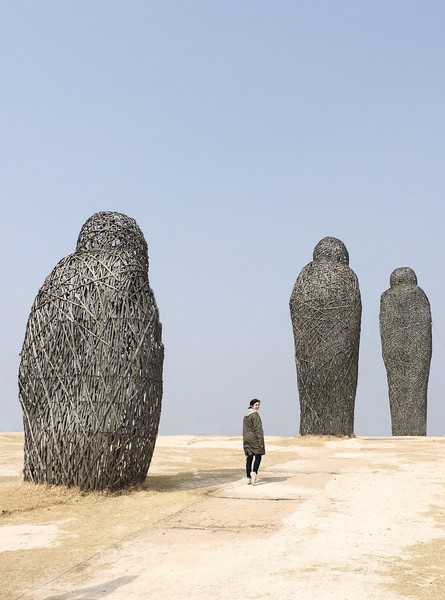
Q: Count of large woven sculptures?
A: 3